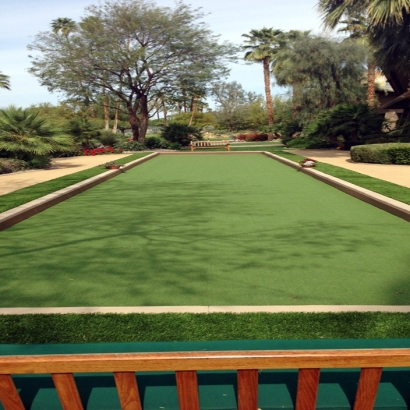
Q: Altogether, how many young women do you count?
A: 0